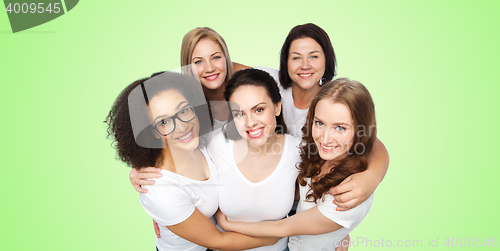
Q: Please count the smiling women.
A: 5